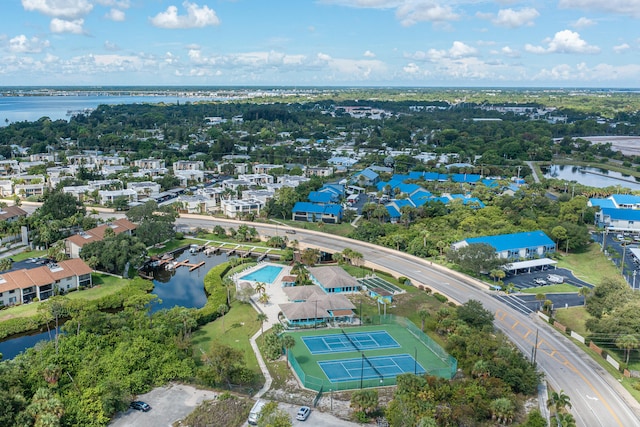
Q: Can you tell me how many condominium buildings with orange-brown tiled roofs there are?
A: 3